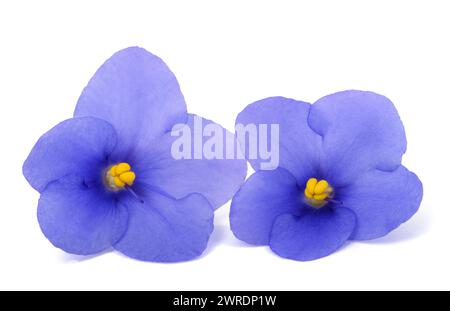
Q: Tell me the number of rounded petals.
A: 10